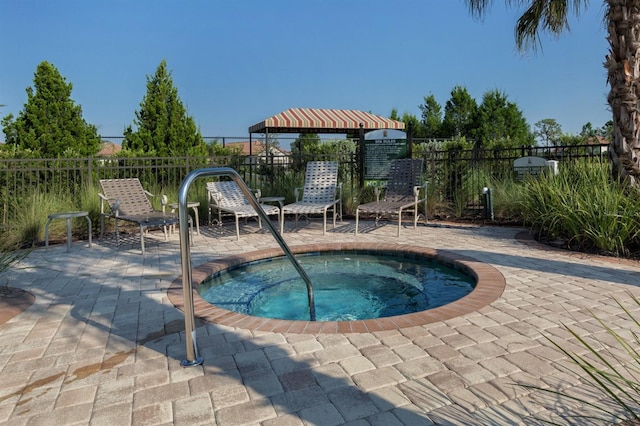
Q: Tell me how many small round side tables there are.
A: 3